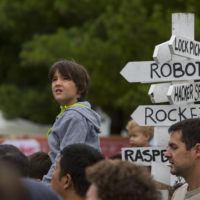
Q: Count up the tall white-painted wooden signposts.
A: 1